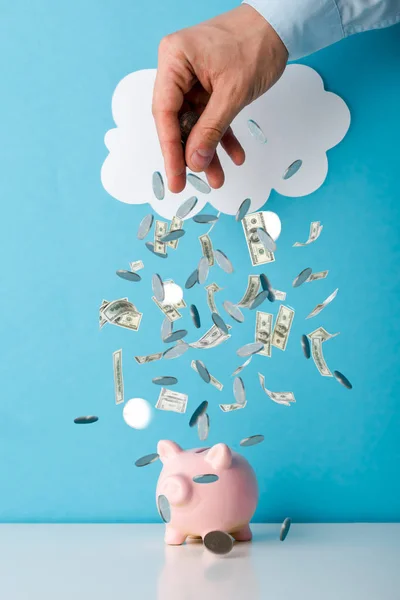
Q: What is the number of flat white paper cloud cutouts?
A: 1